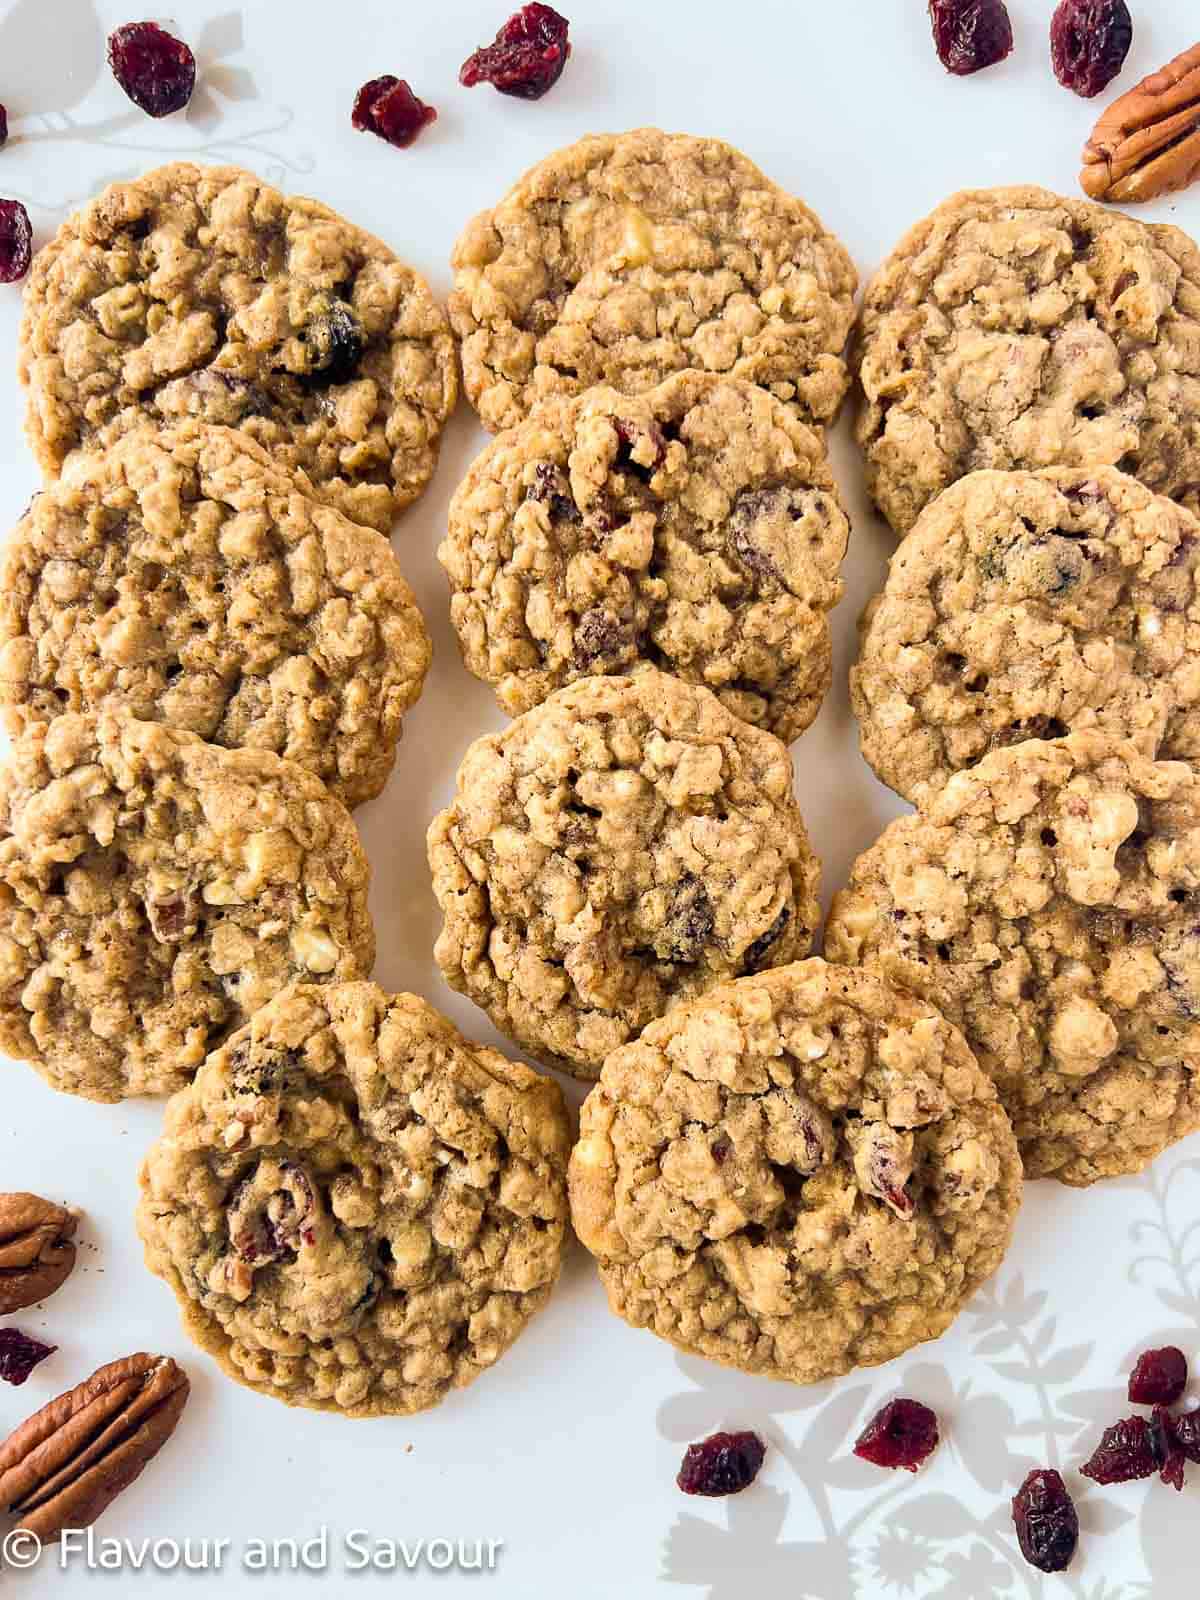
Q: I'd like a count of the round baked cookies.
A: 11